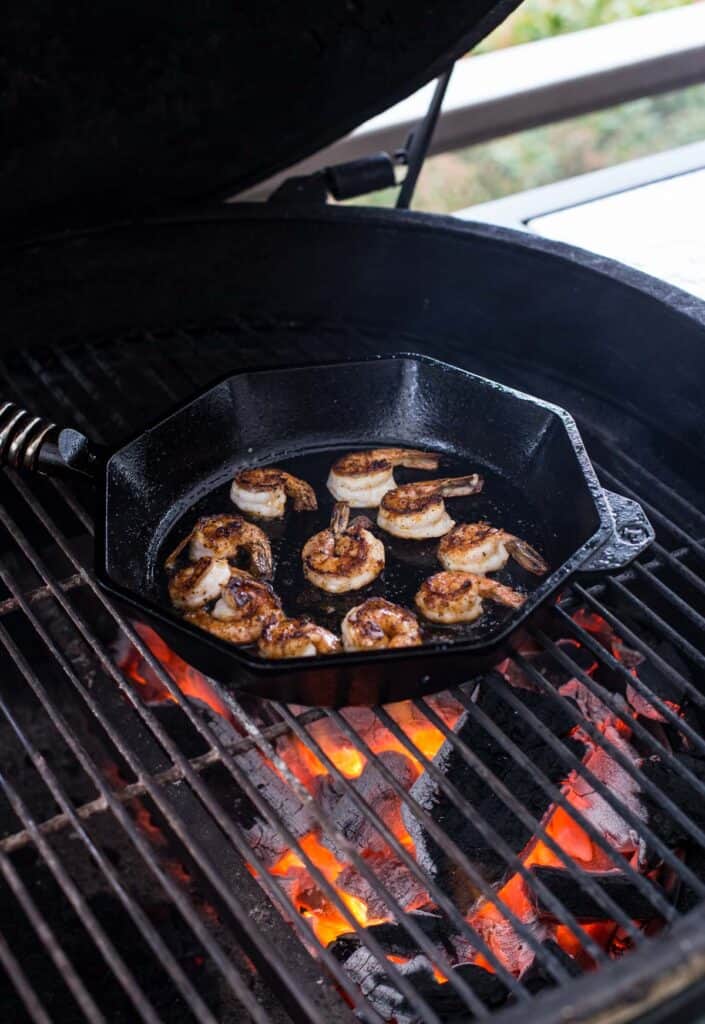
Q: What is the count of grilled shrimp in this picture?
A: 11